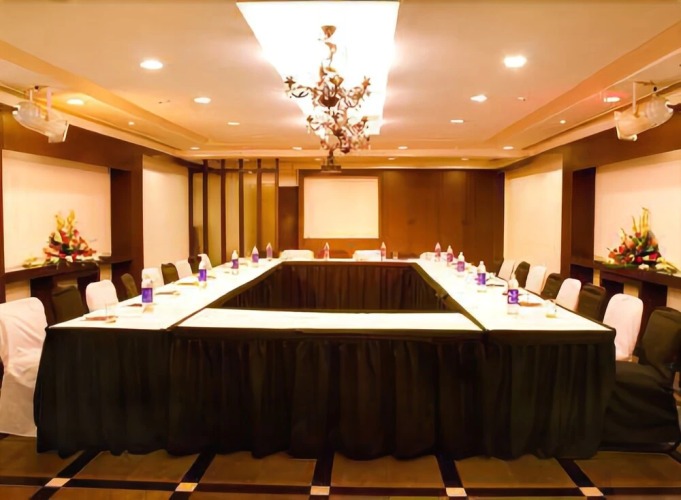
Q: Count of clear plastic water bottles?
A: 12